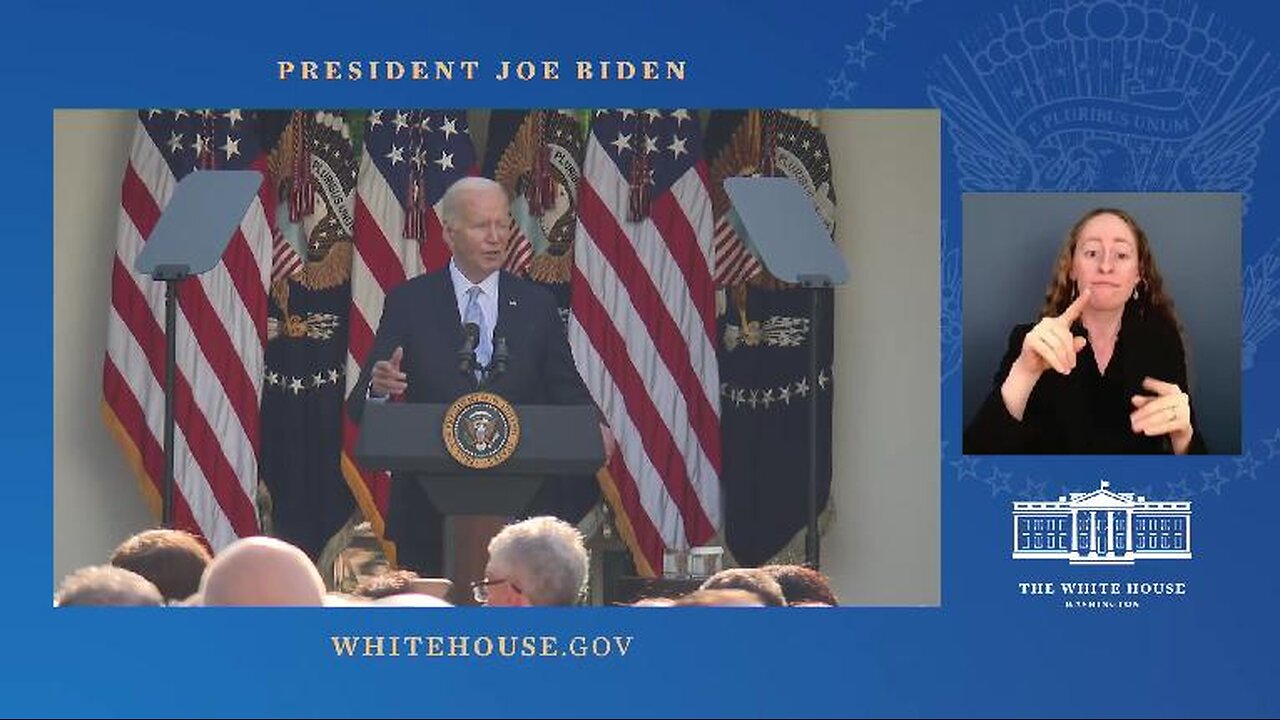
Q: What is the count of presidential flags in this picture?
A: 3